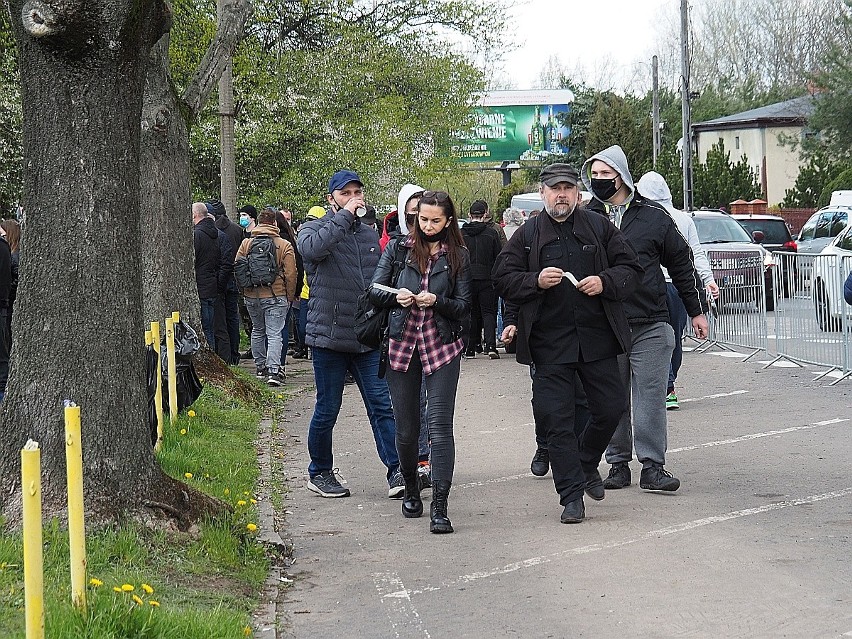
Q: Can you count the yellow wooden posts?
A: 6